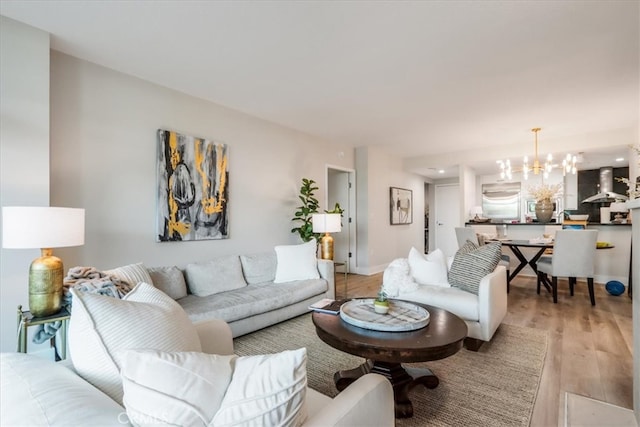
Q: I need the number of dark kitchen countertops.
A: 1